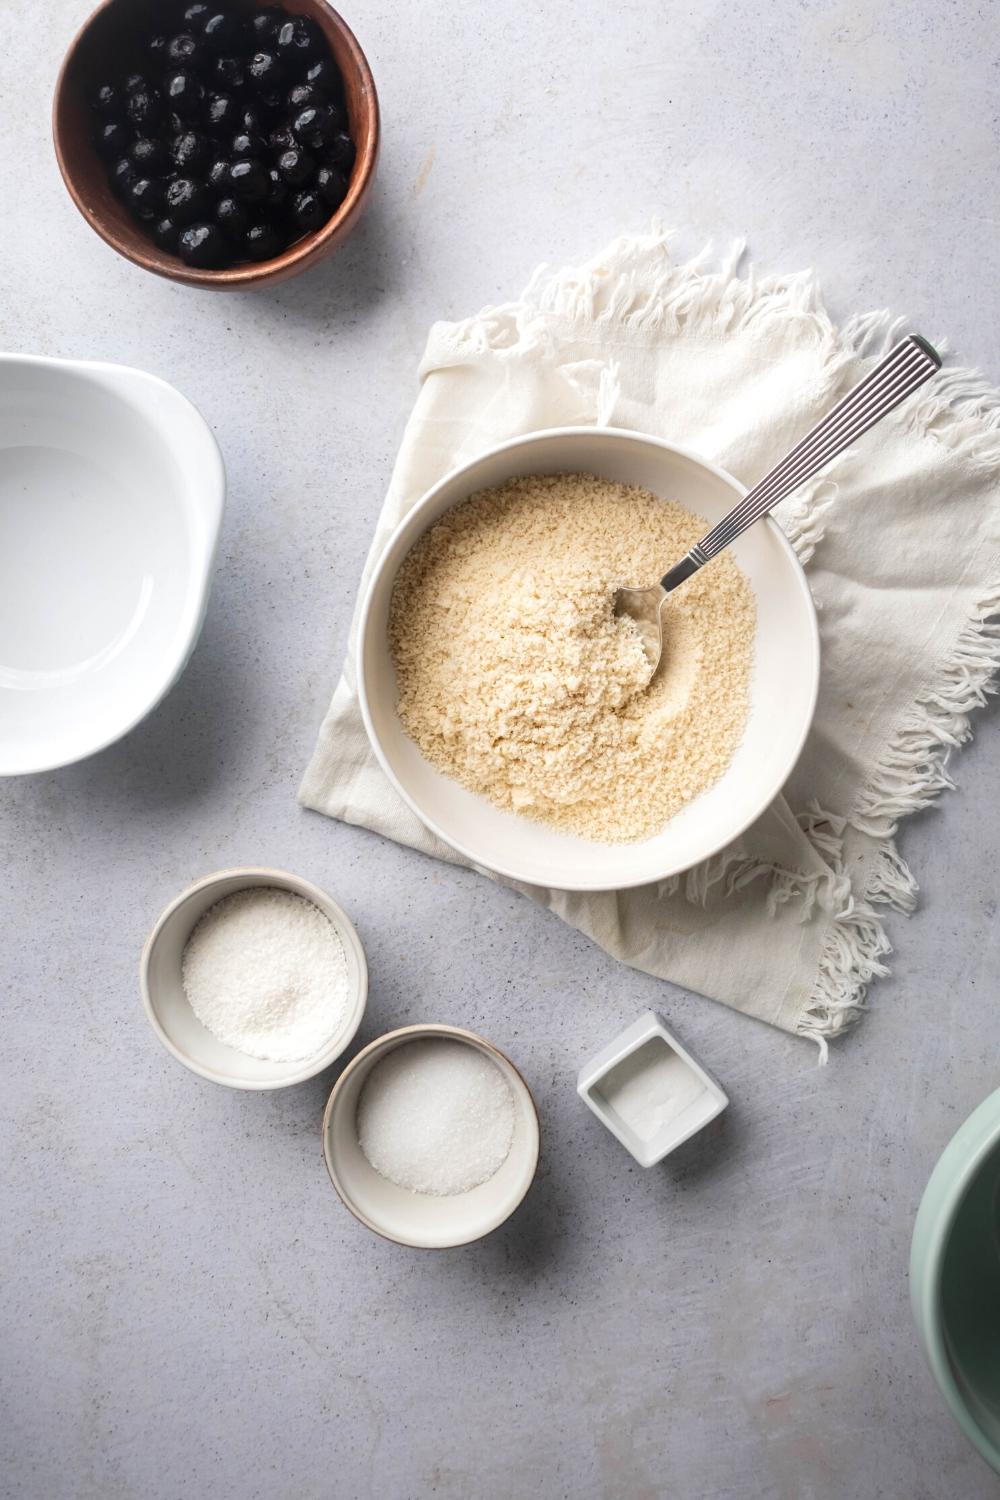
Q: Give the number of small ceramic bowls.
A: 3